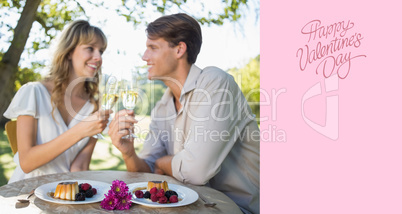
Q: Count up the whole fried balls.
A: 0